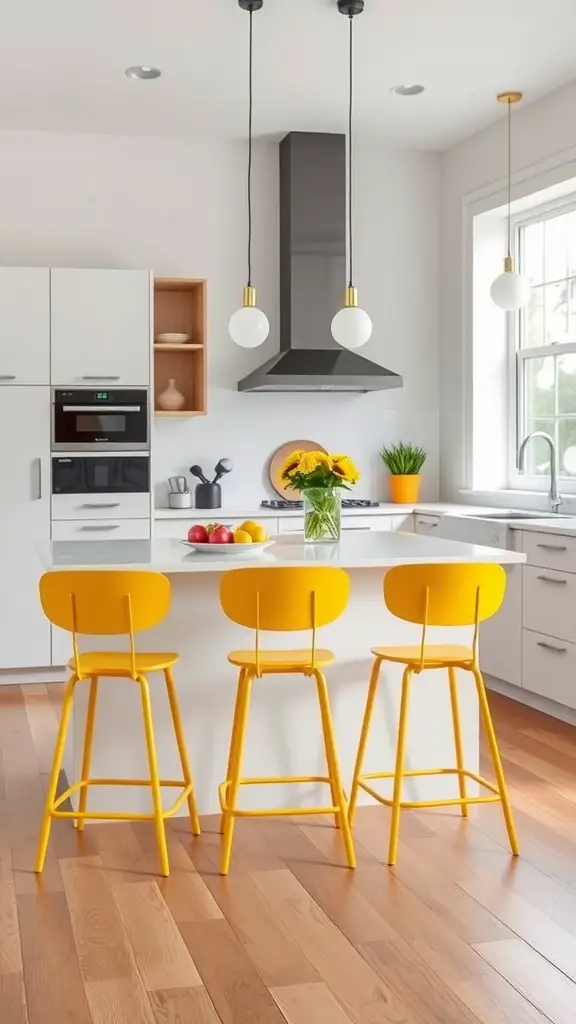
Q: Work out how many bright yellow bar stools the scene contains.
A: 3